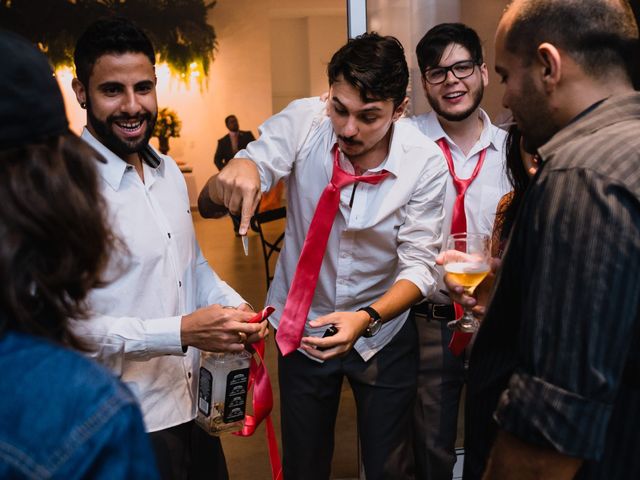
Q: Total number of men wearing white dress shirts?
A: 3